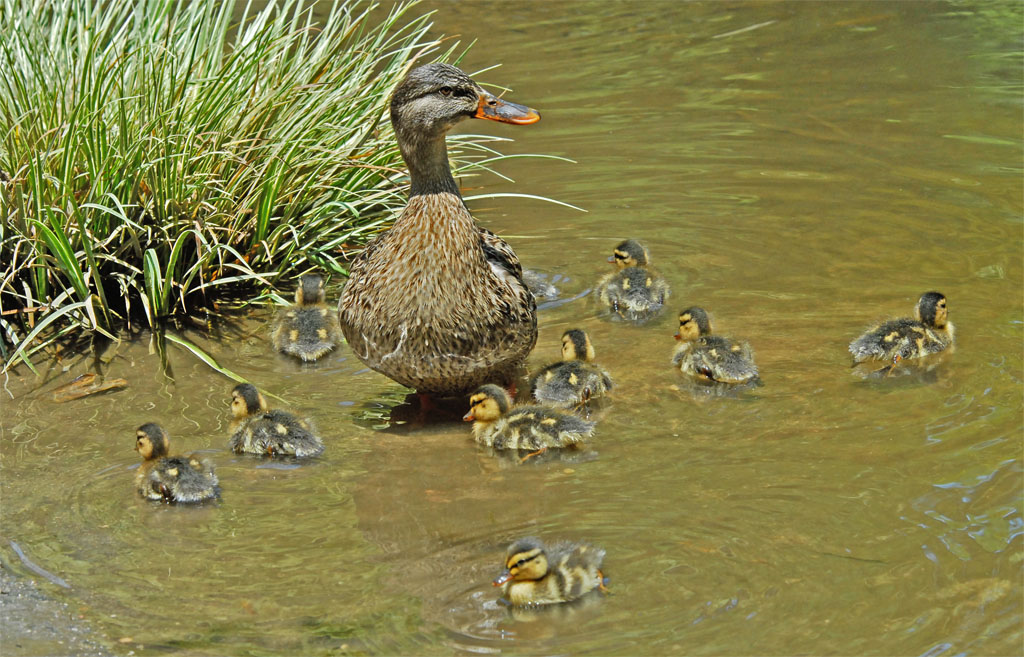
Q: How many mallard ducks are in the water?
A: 10